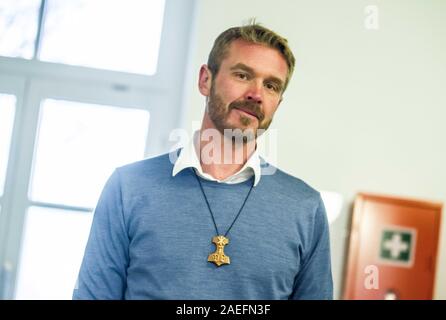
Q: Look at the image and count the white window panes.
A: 5